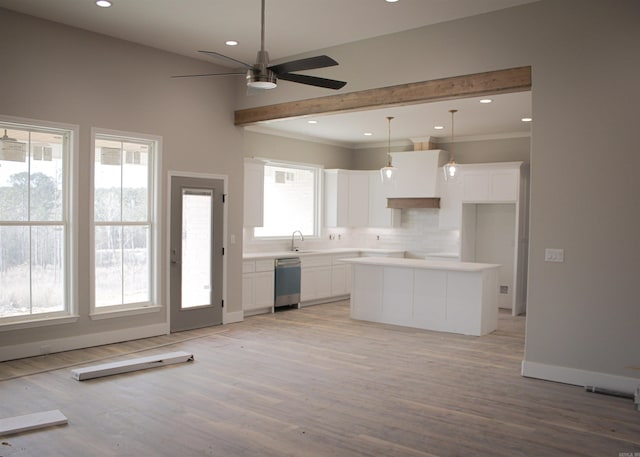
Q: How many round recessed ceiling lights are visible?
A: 8